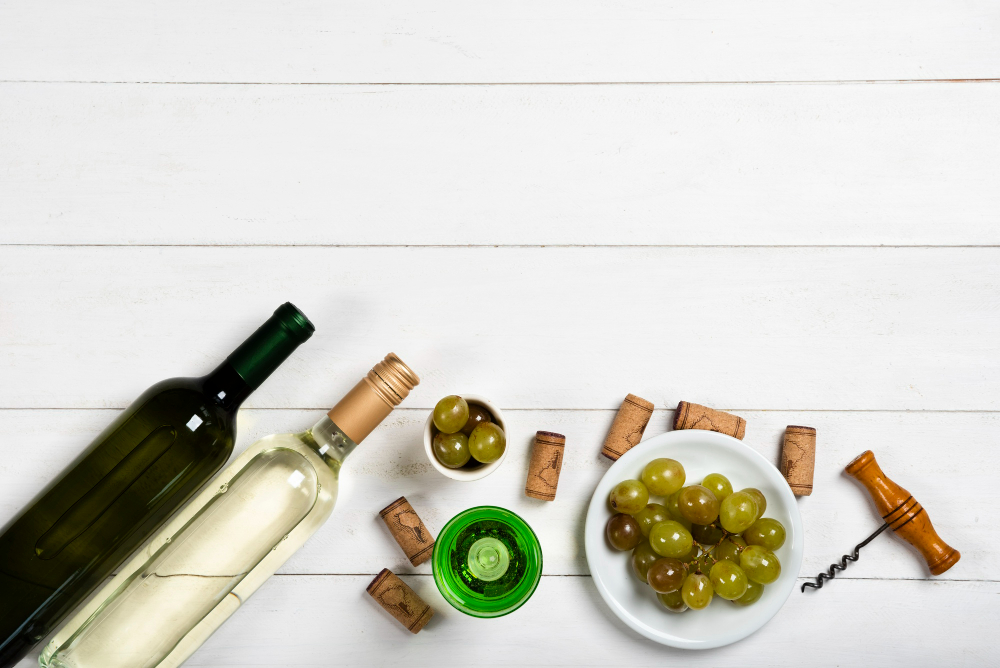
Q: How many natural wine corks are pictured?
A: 6